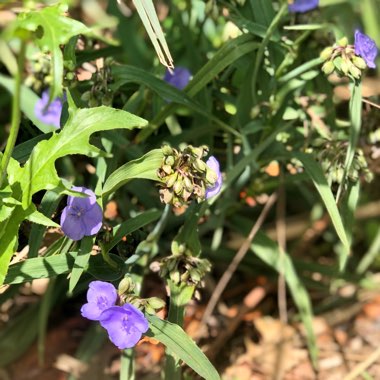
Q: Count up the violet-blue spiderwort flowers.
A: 8